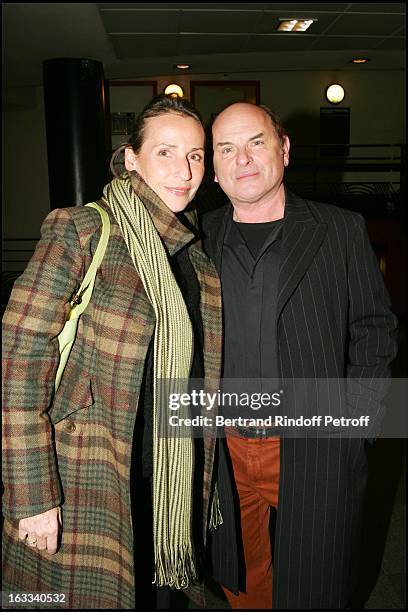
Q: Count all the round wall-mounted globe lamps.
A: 2